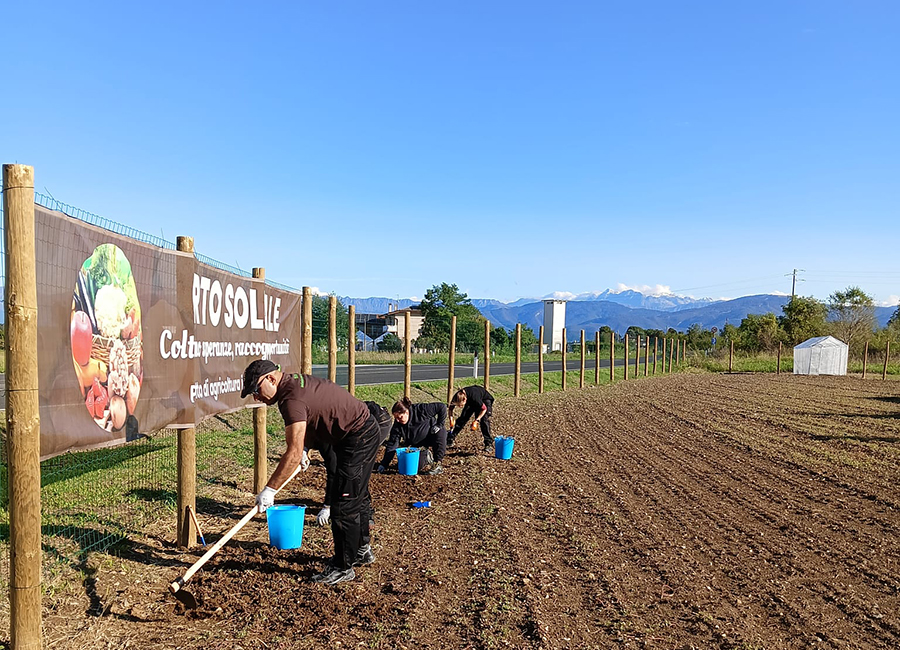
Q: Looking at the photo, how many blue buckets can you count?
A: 3